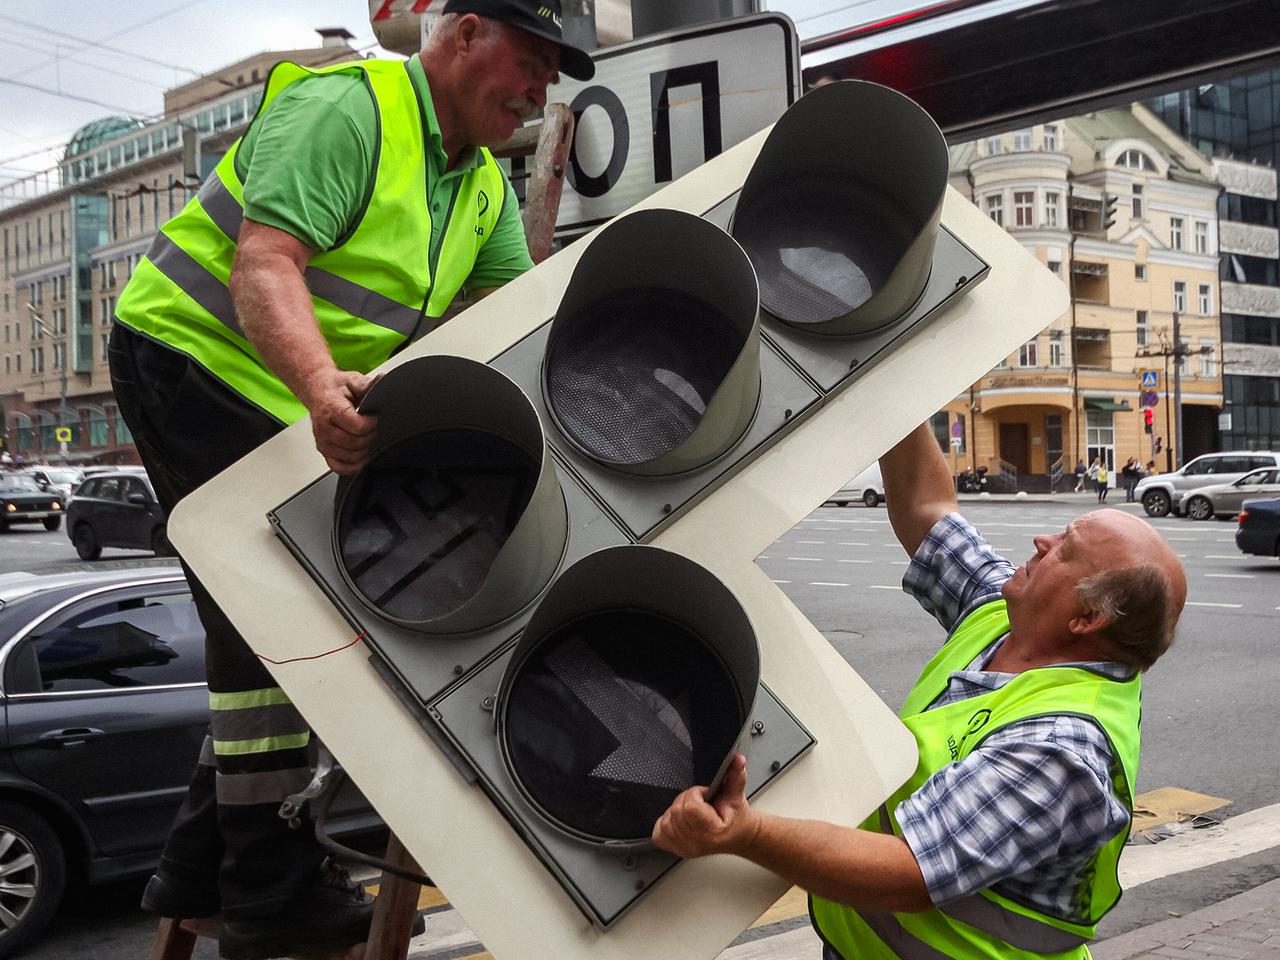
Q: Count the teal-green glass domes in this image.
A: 1